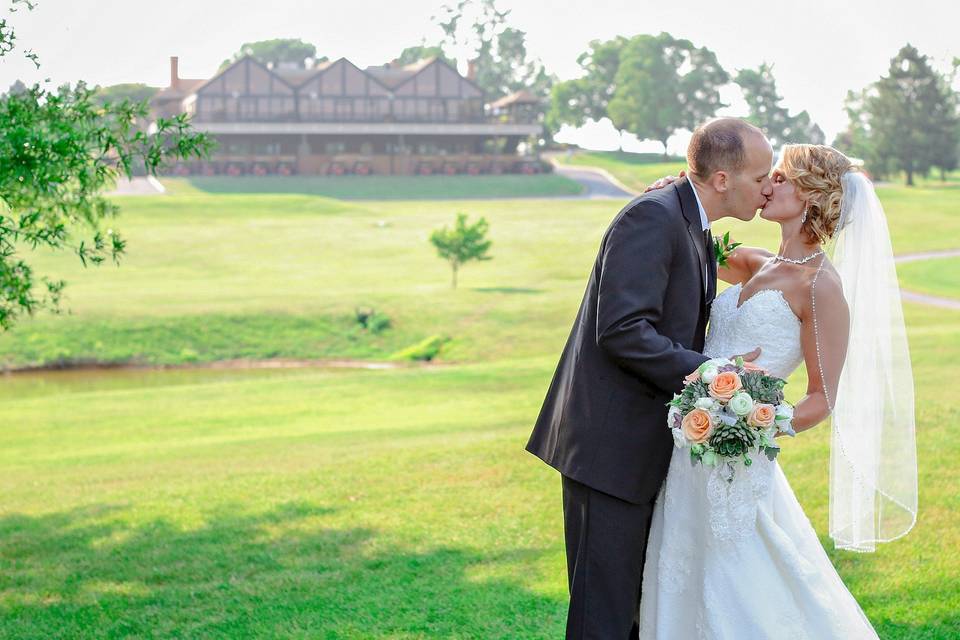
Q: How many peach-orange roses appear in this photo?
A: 3